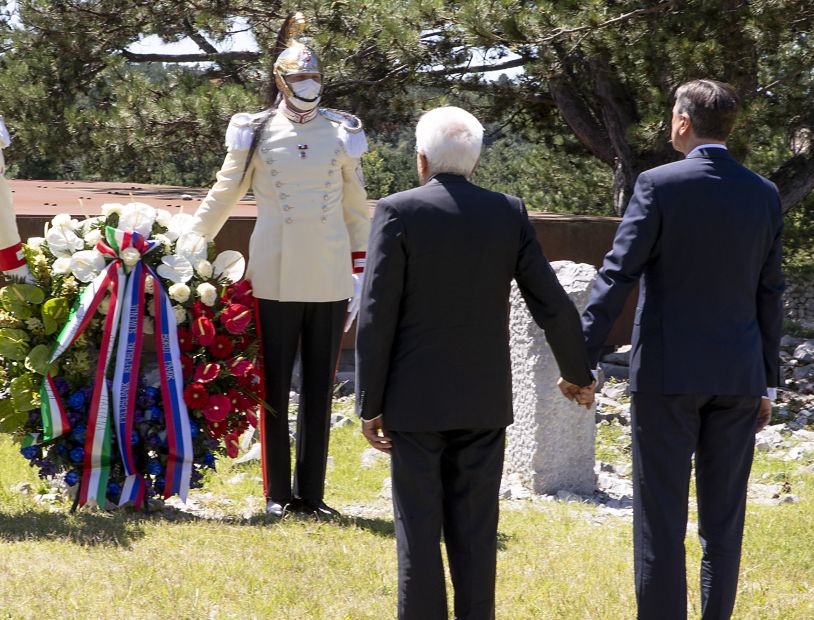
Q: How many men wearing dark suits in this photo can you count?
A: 2